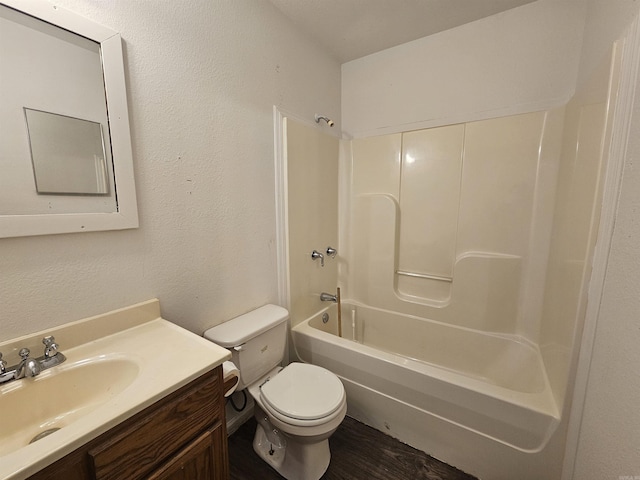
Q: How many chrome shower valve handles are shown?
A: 2